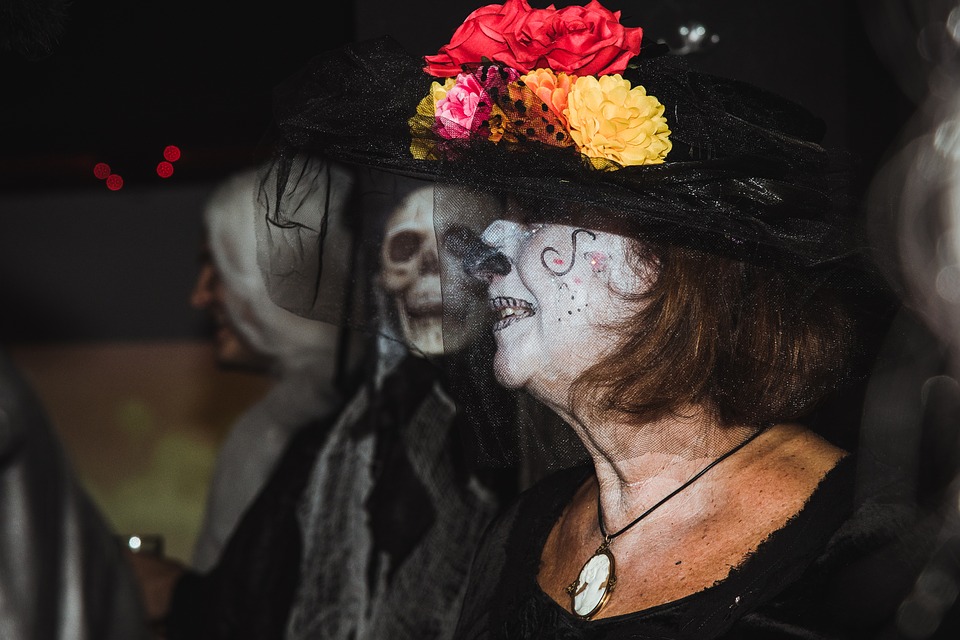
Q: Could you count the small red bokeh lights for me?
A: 4